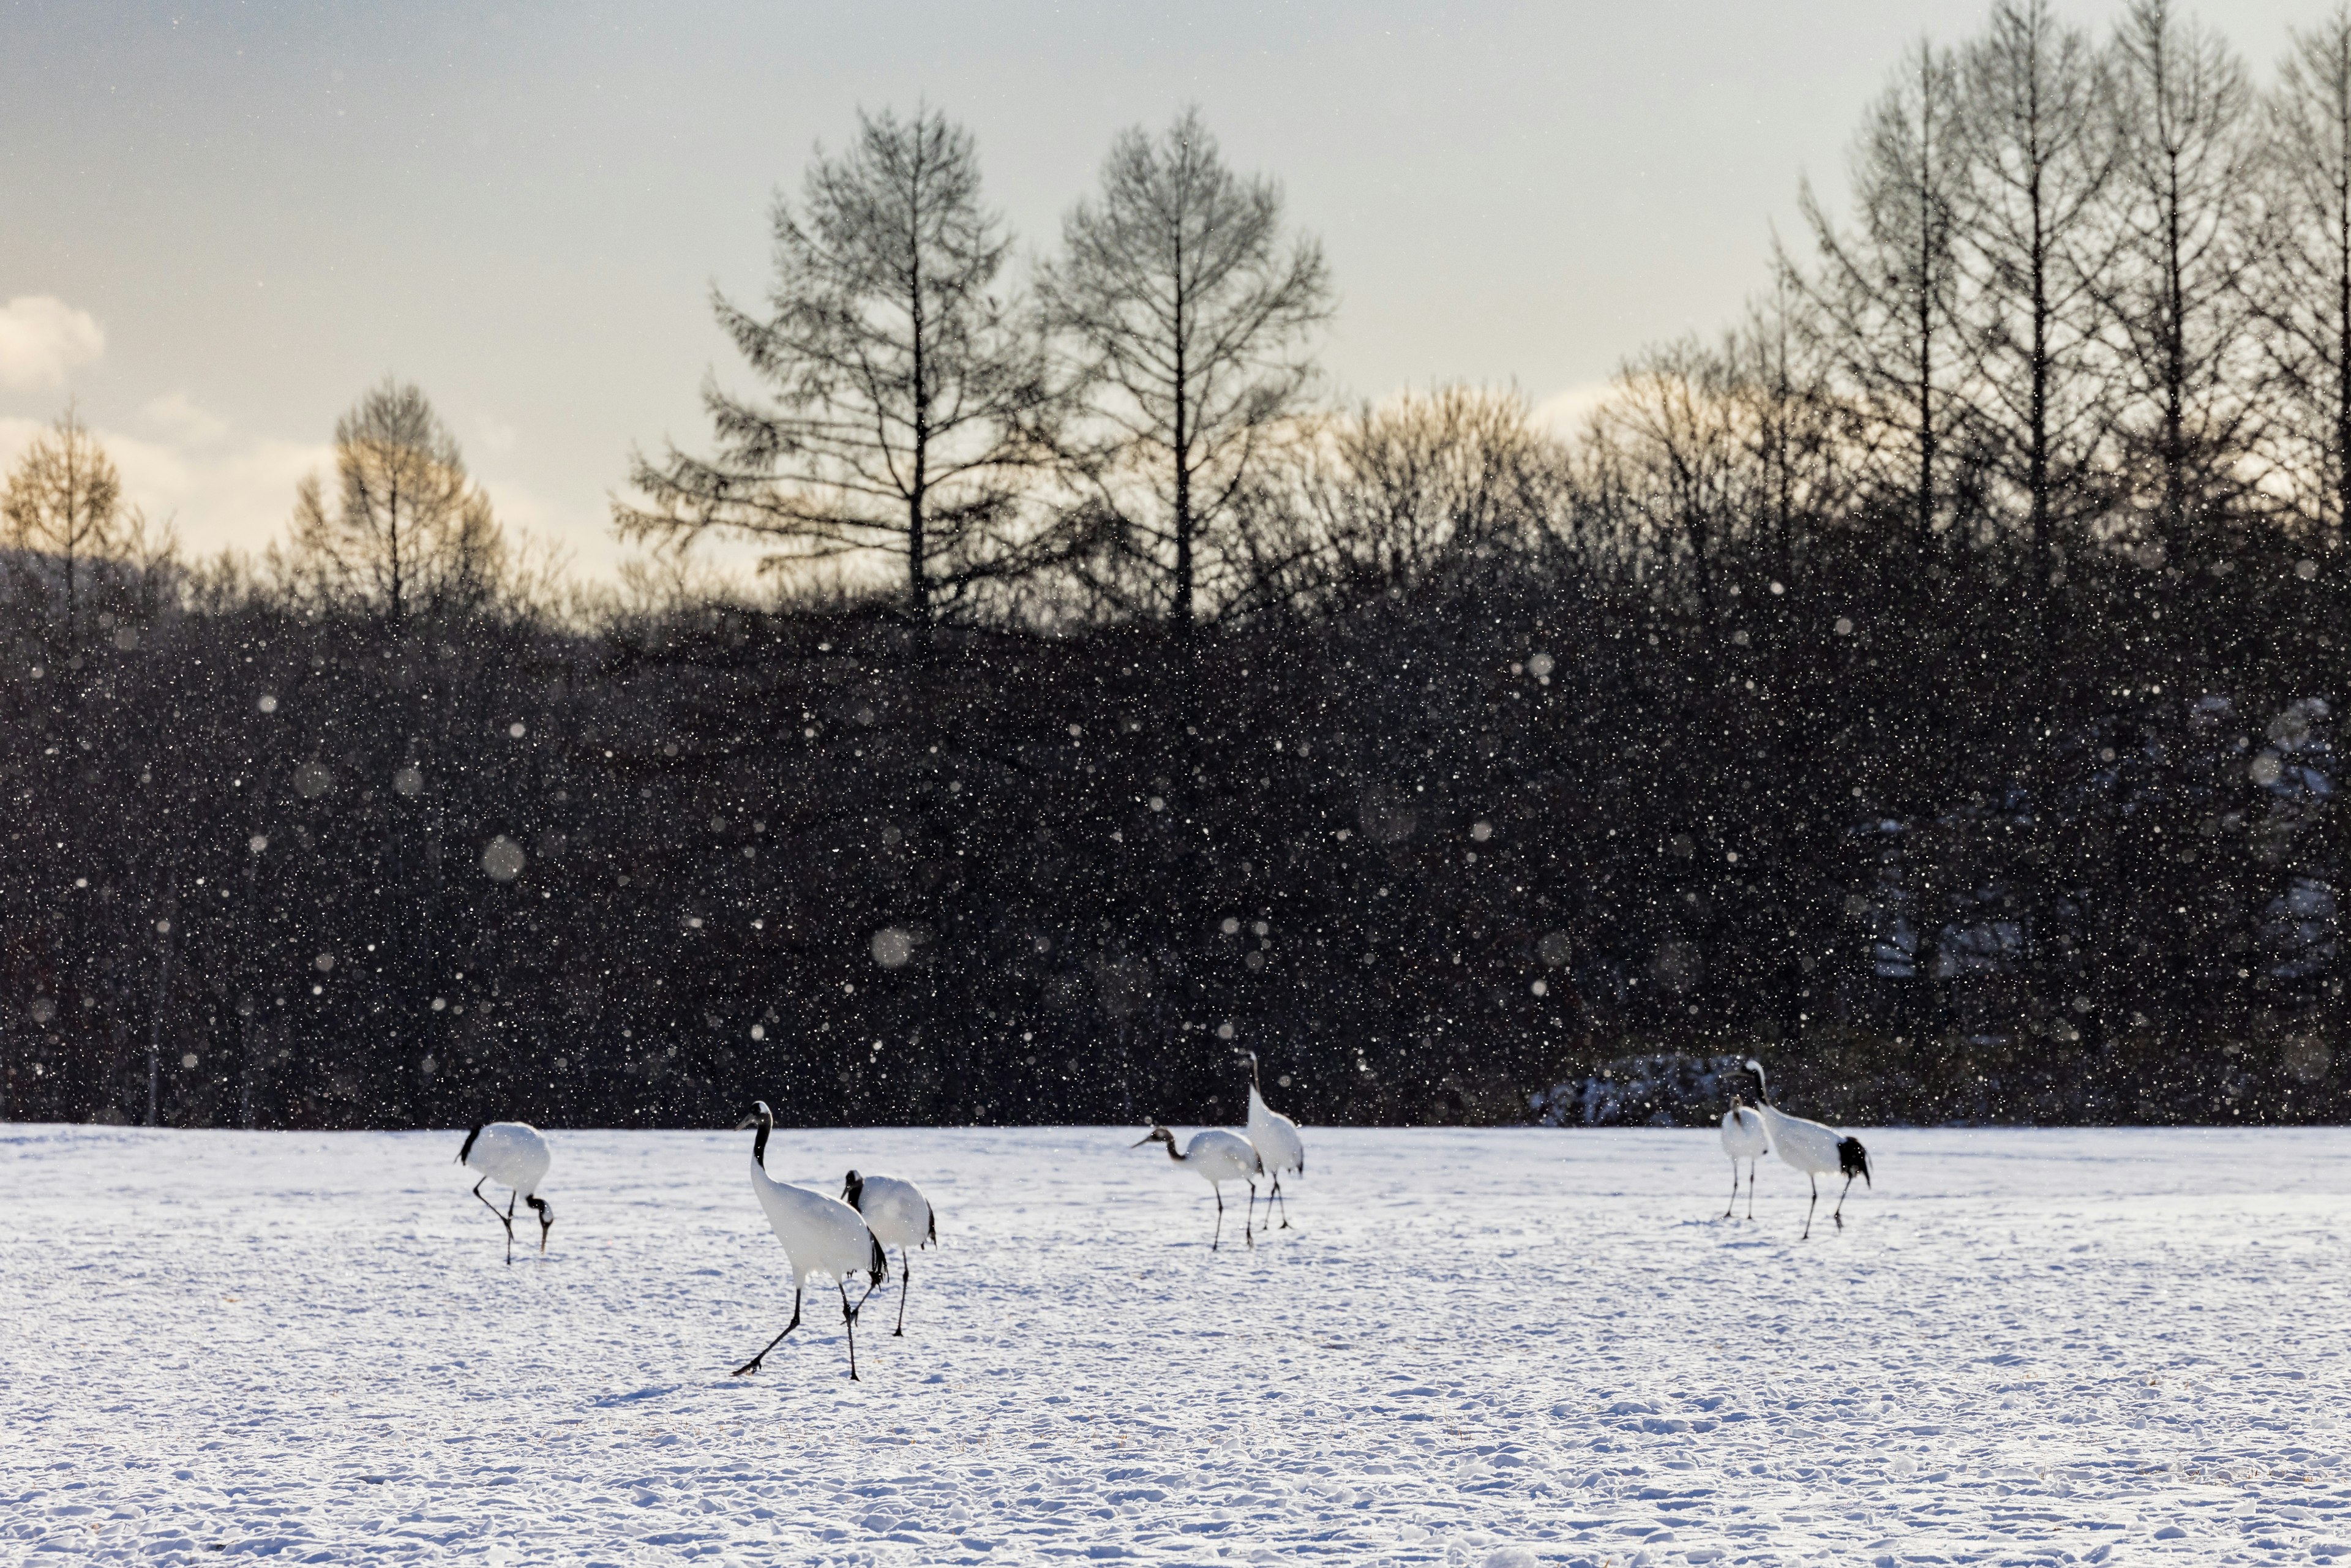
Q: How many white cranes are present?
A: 7